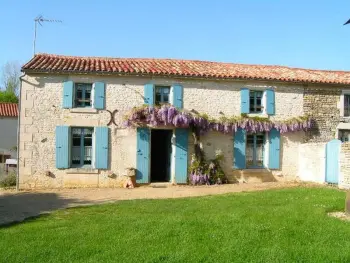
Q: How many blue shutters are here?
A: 12